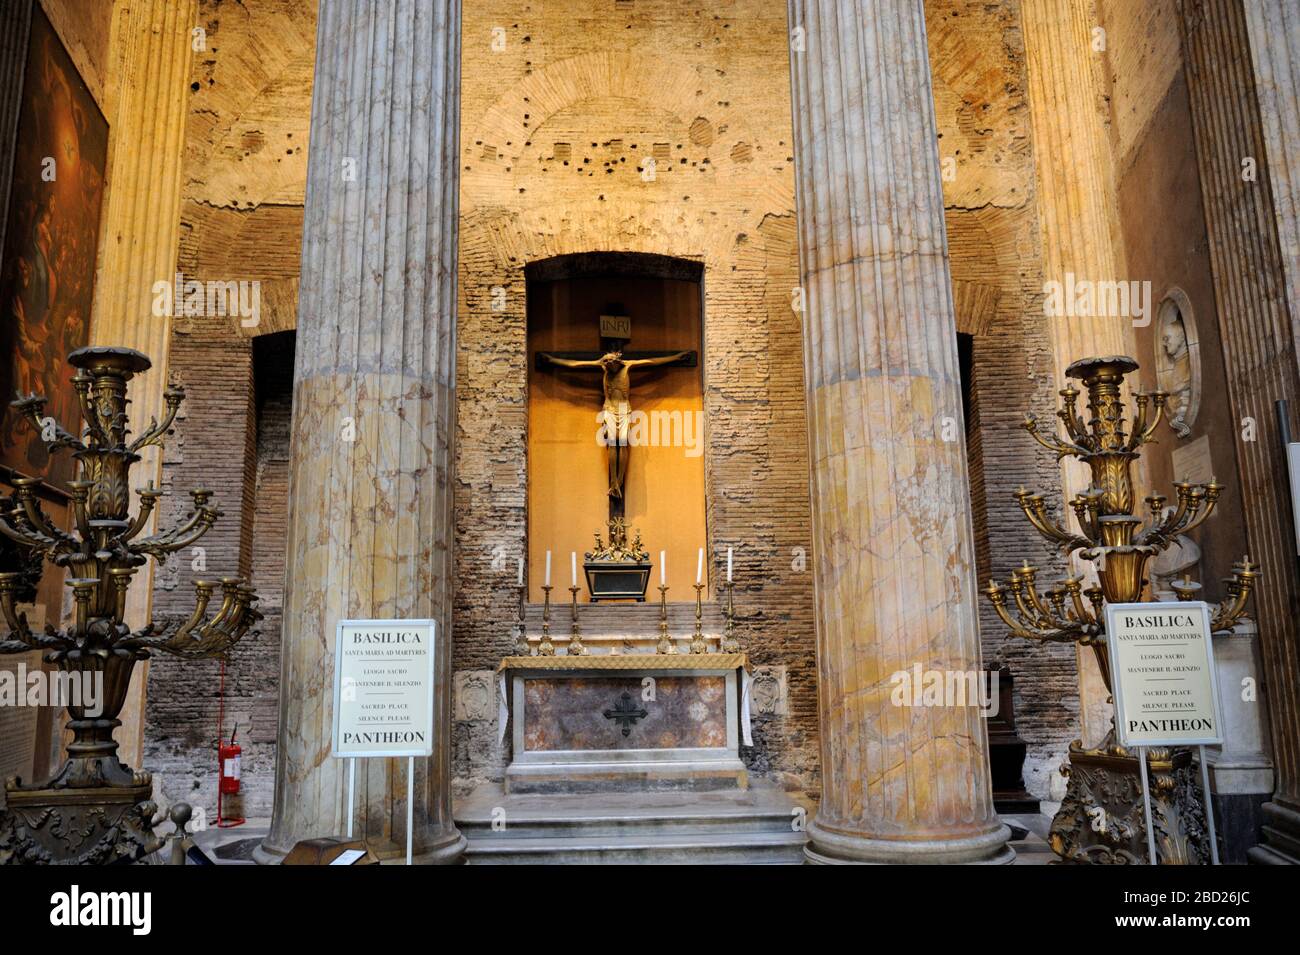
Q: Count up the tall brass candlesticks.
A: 6